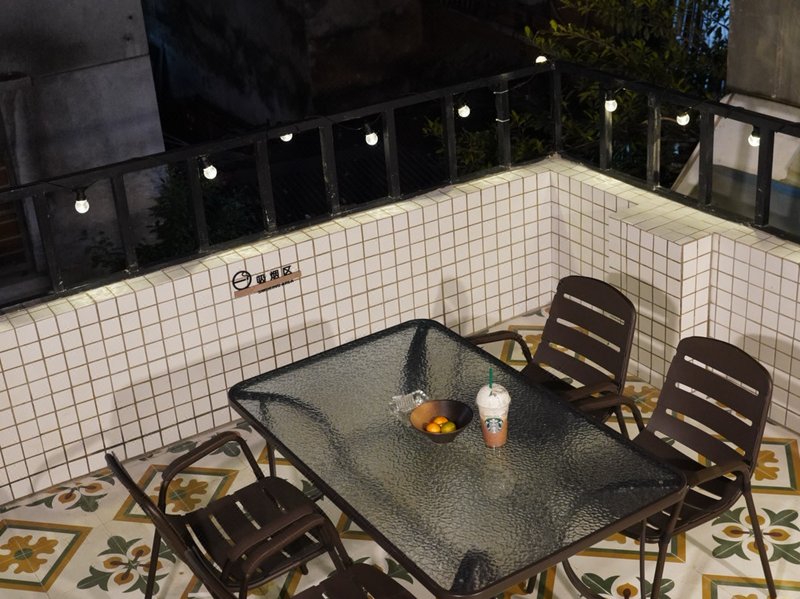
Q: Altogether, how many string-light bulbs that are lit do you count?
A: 9